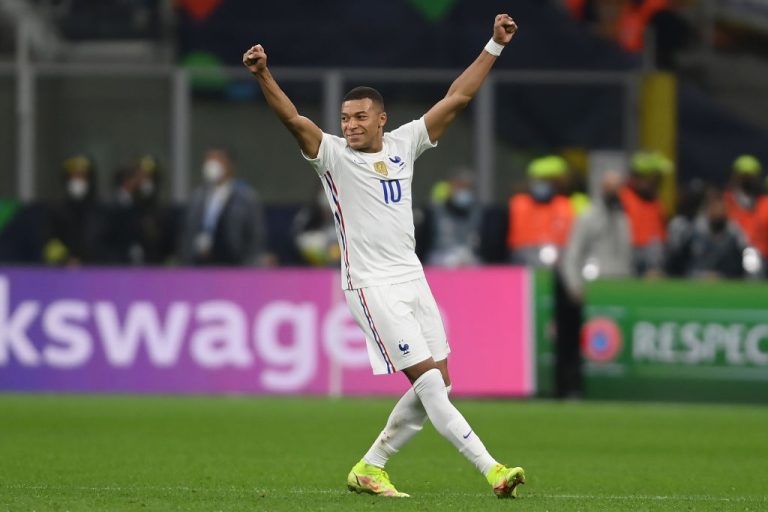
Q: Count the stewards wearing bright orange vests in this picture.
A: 3